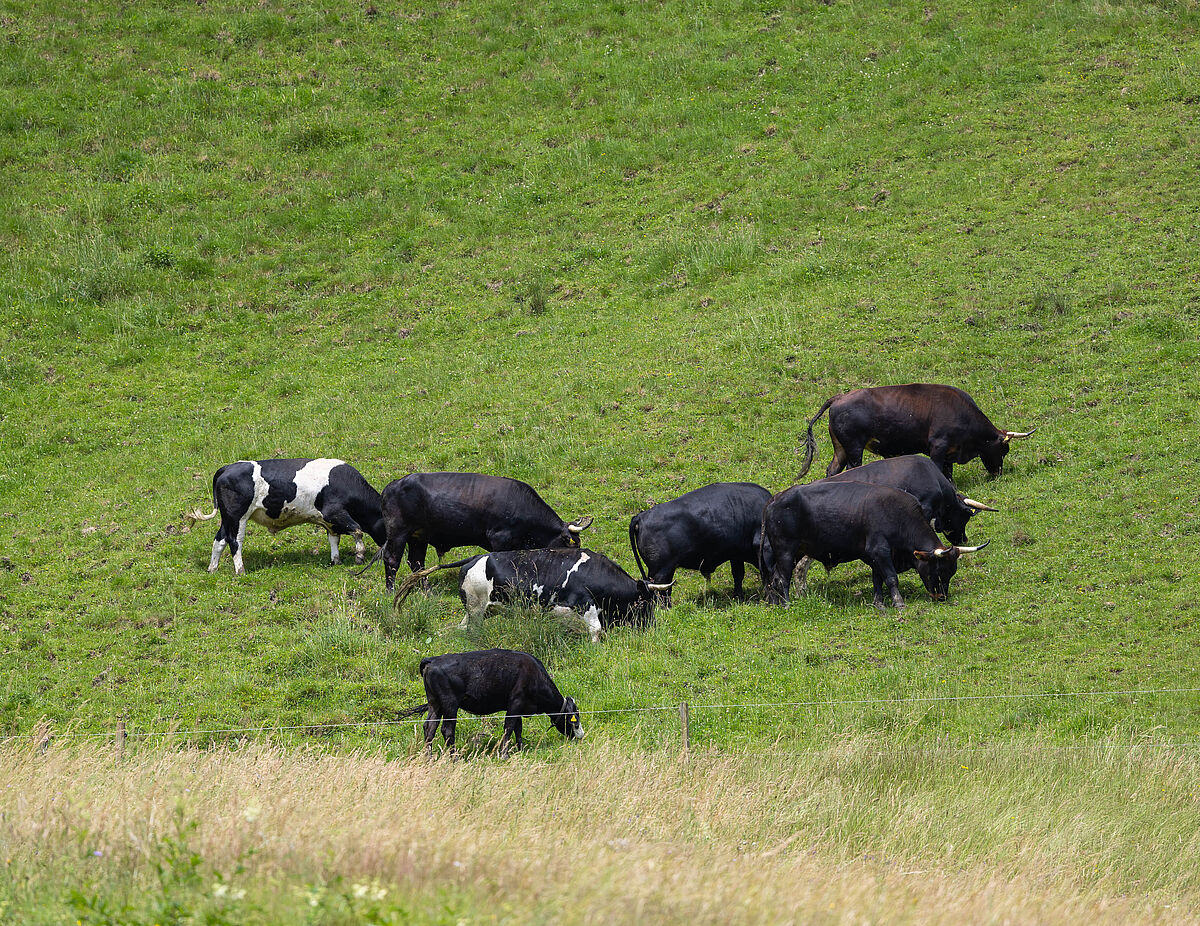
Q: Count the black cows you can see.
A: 6